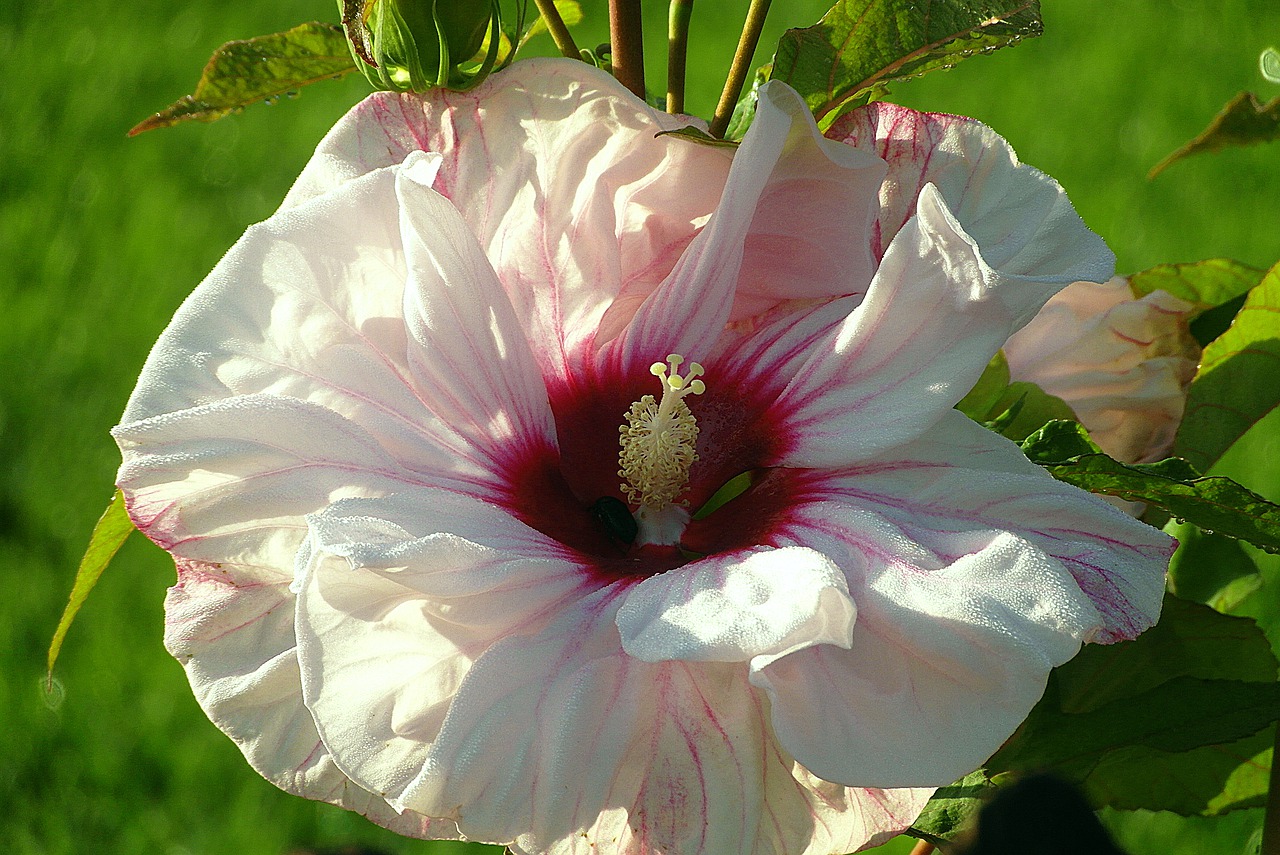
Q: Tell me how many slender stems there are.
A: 4